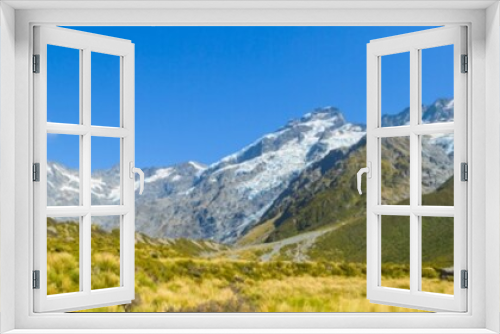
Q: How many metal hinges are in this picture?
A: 6